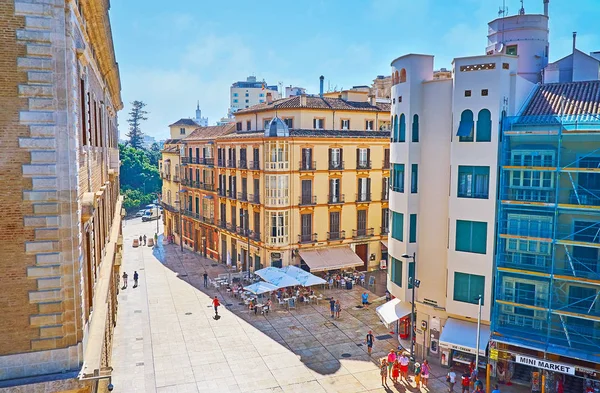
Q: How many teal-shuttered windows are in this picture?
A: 14